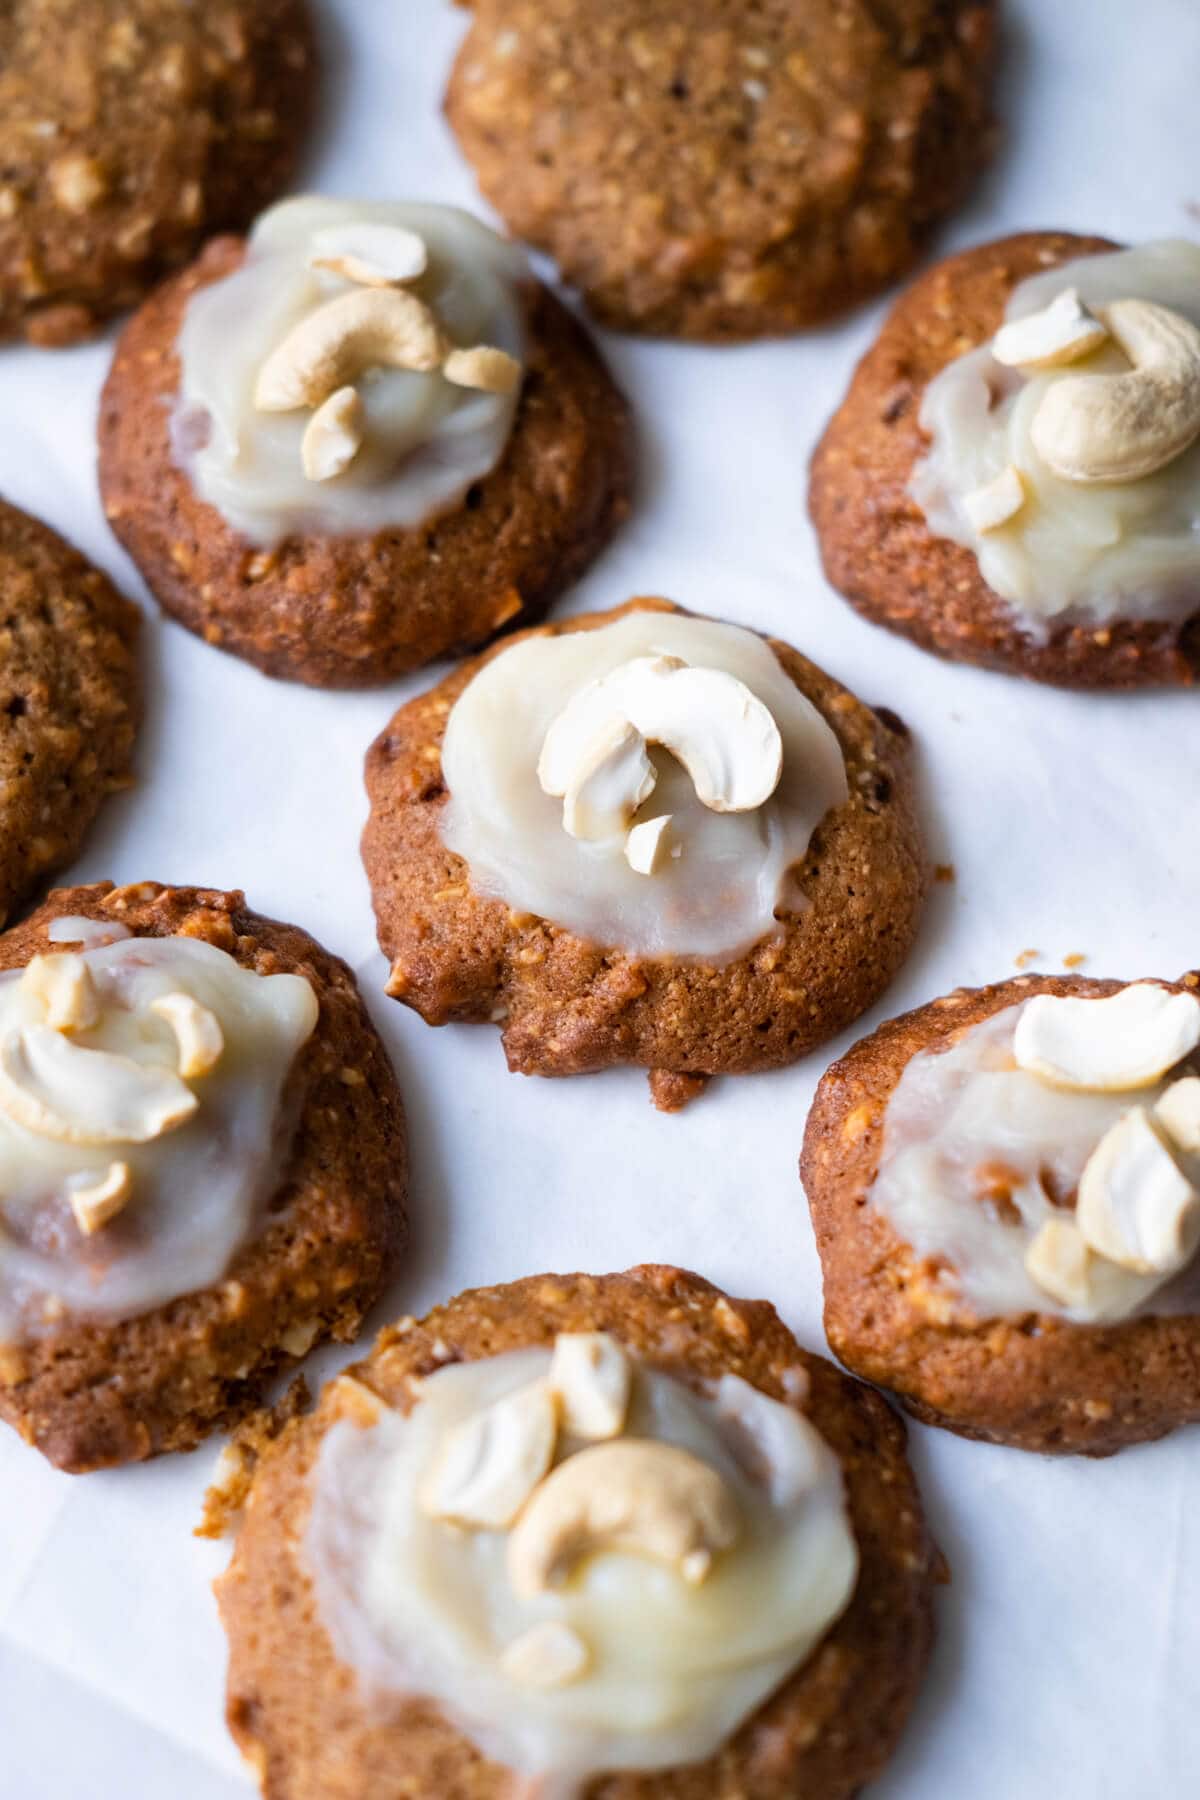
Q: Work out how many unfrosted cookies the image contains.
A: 3